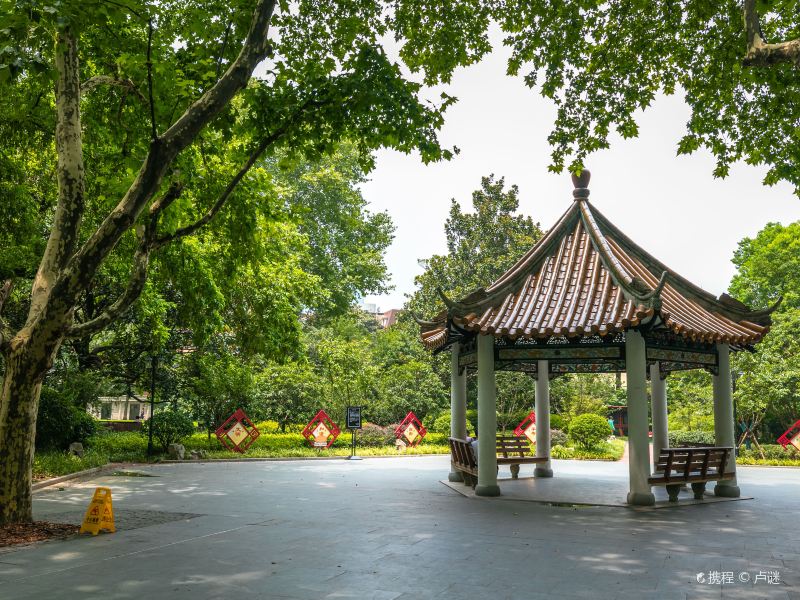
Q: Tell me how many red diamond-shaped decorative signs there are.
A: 5